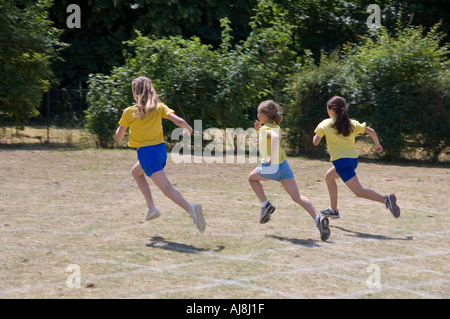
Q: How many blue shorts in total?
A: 3